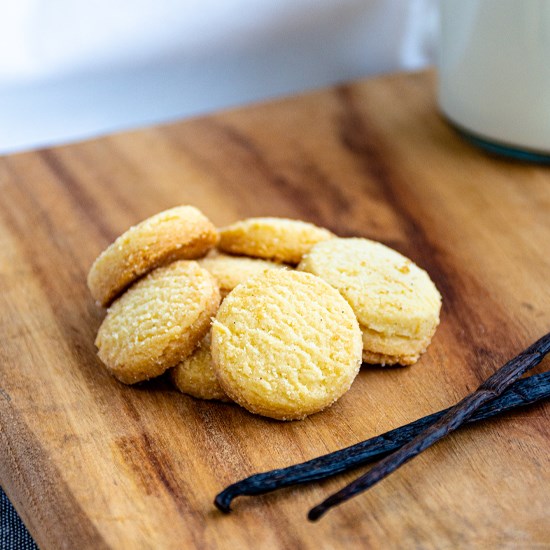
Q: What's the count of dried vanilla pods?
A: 2